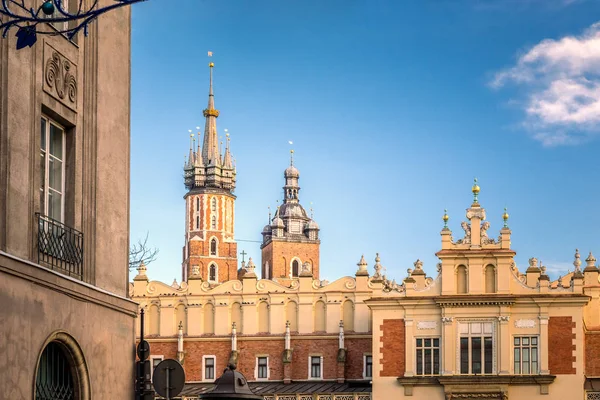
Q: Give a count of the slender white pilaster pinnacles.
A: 4